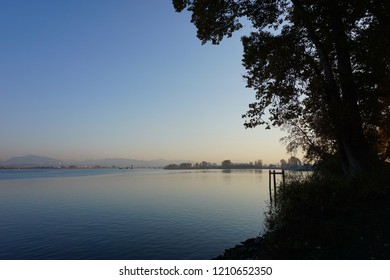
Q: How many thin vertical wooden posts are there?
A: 3